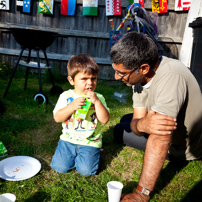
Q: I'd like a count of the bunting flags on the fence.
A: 9